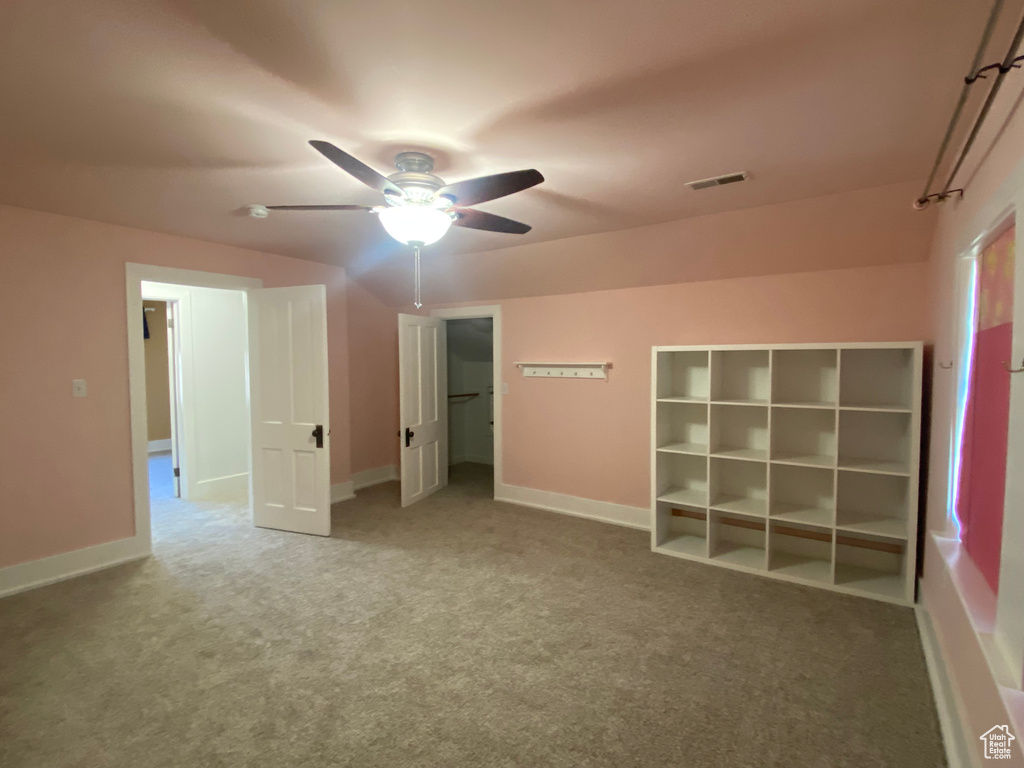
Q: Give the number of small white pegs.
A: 5